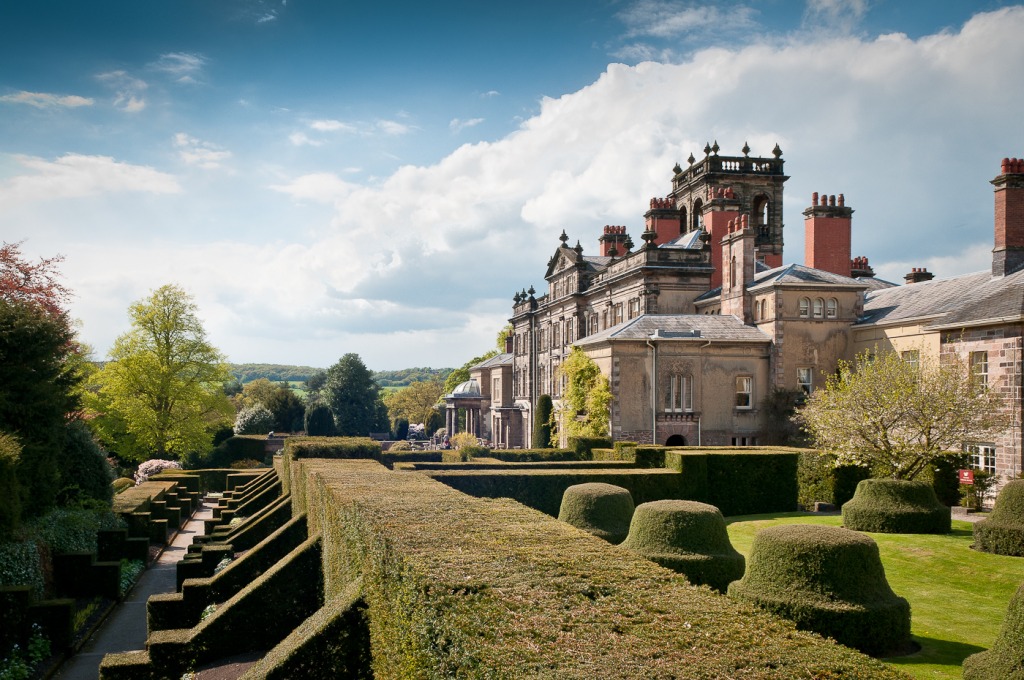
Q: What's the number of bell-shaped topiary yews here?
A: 6